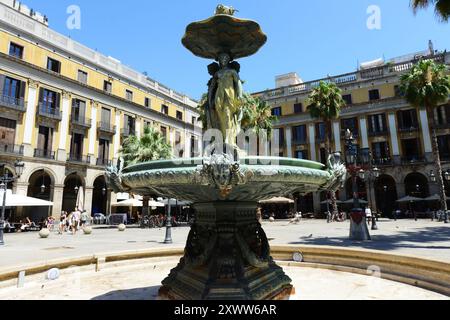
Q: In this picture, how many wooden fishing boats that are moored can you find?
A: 0